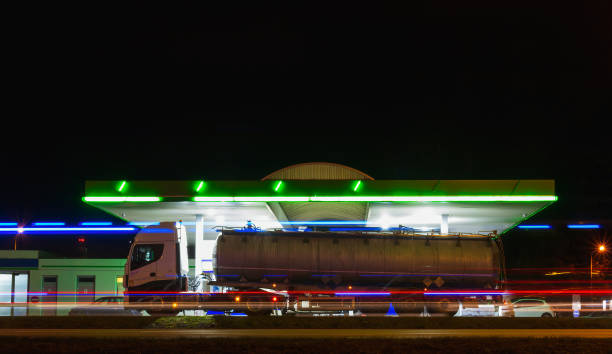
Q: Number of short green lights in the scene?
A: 4